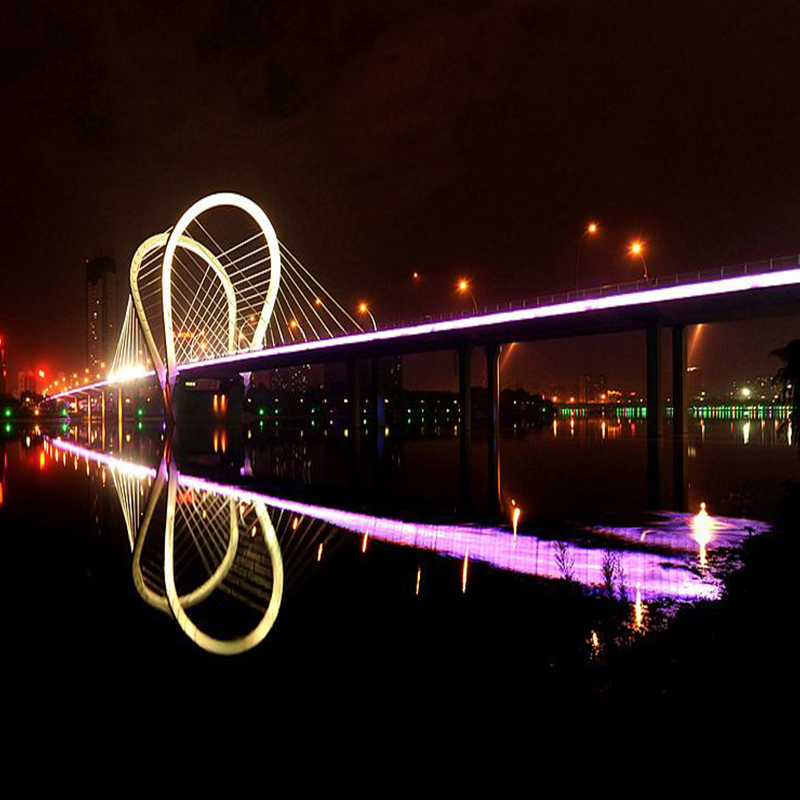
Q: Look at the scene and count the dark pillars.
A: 6